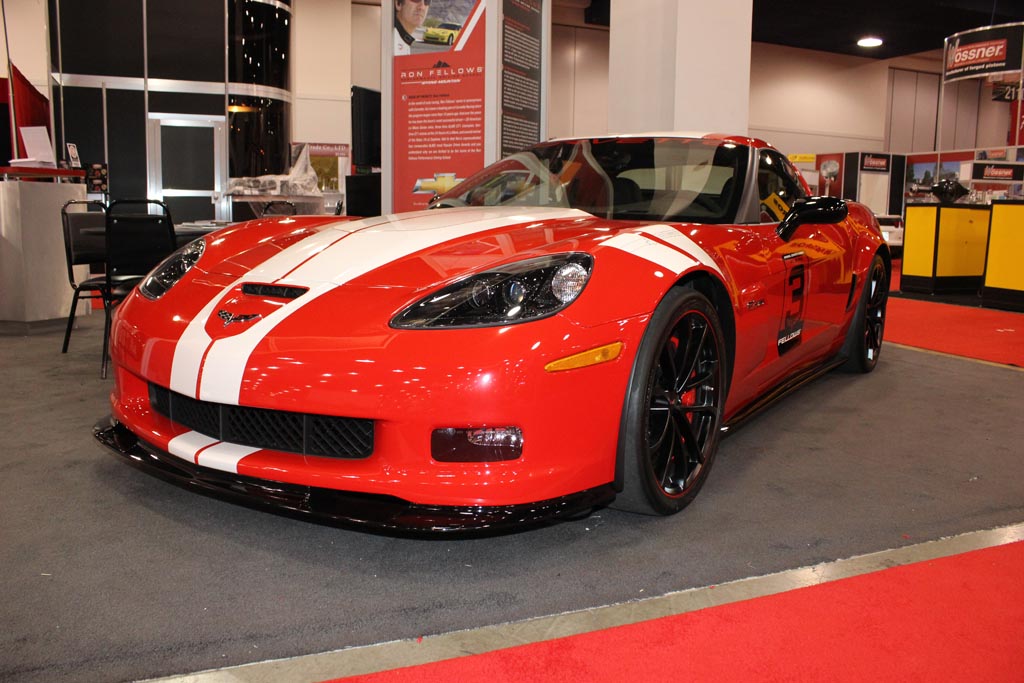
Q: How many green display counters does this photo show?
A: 0